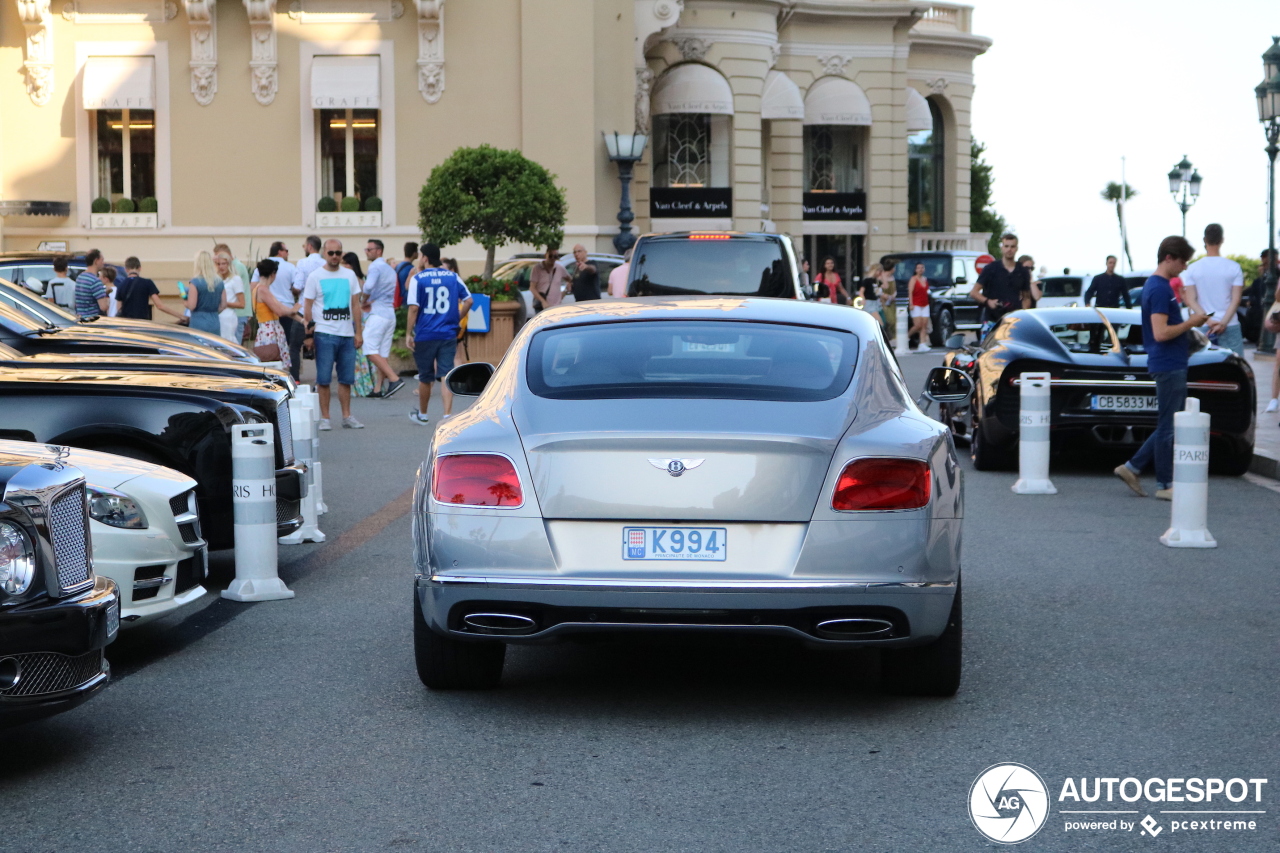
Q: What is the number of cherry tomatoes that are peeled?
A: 0